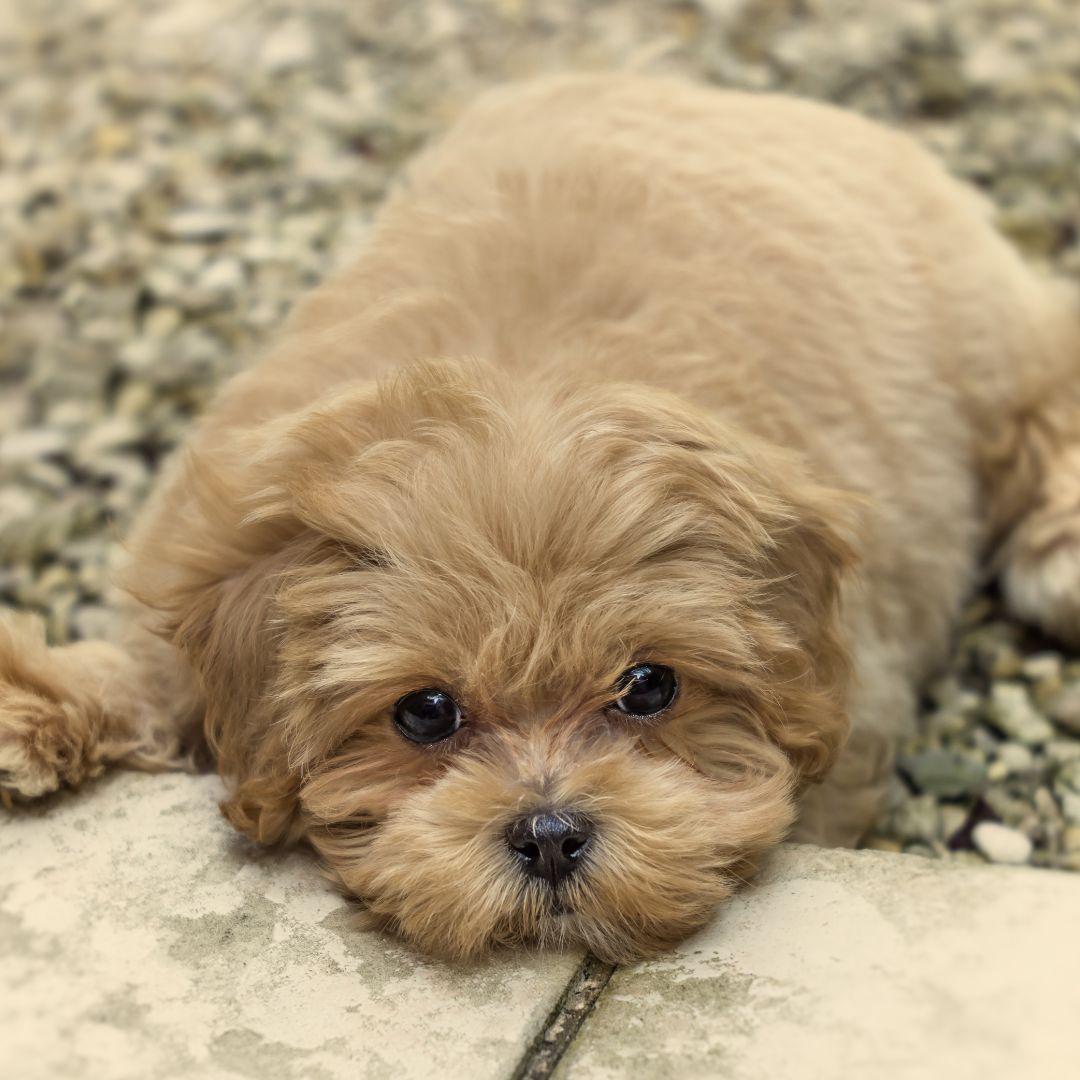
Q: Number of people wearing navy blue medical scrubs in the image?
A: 0